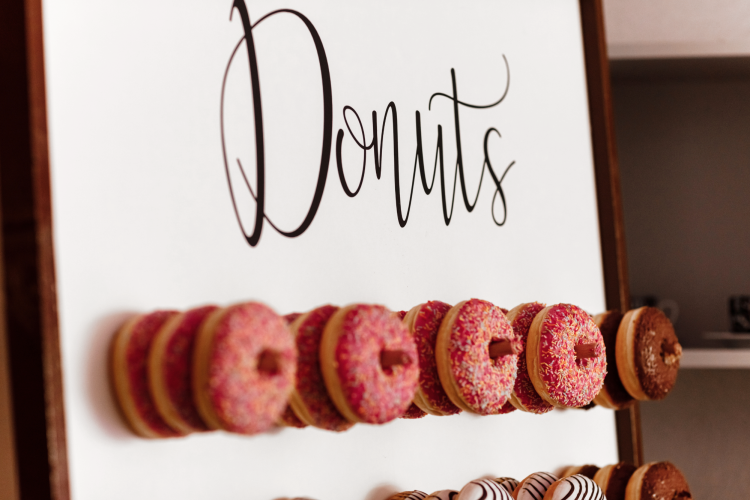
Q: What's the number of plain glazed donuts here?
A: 0